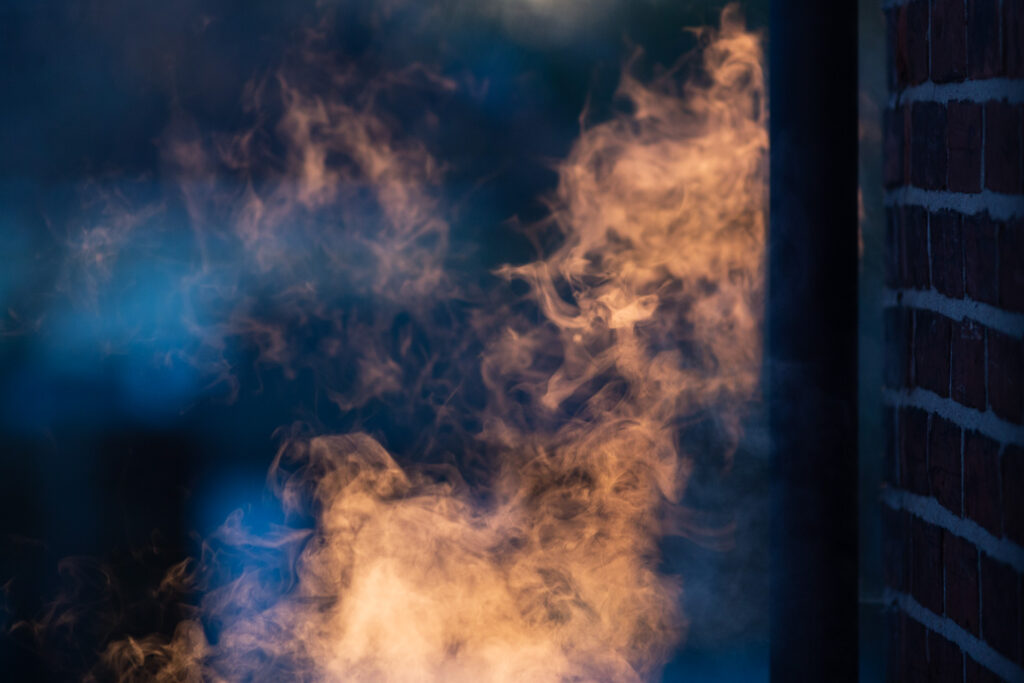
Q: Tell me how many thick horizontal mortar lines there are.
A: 6